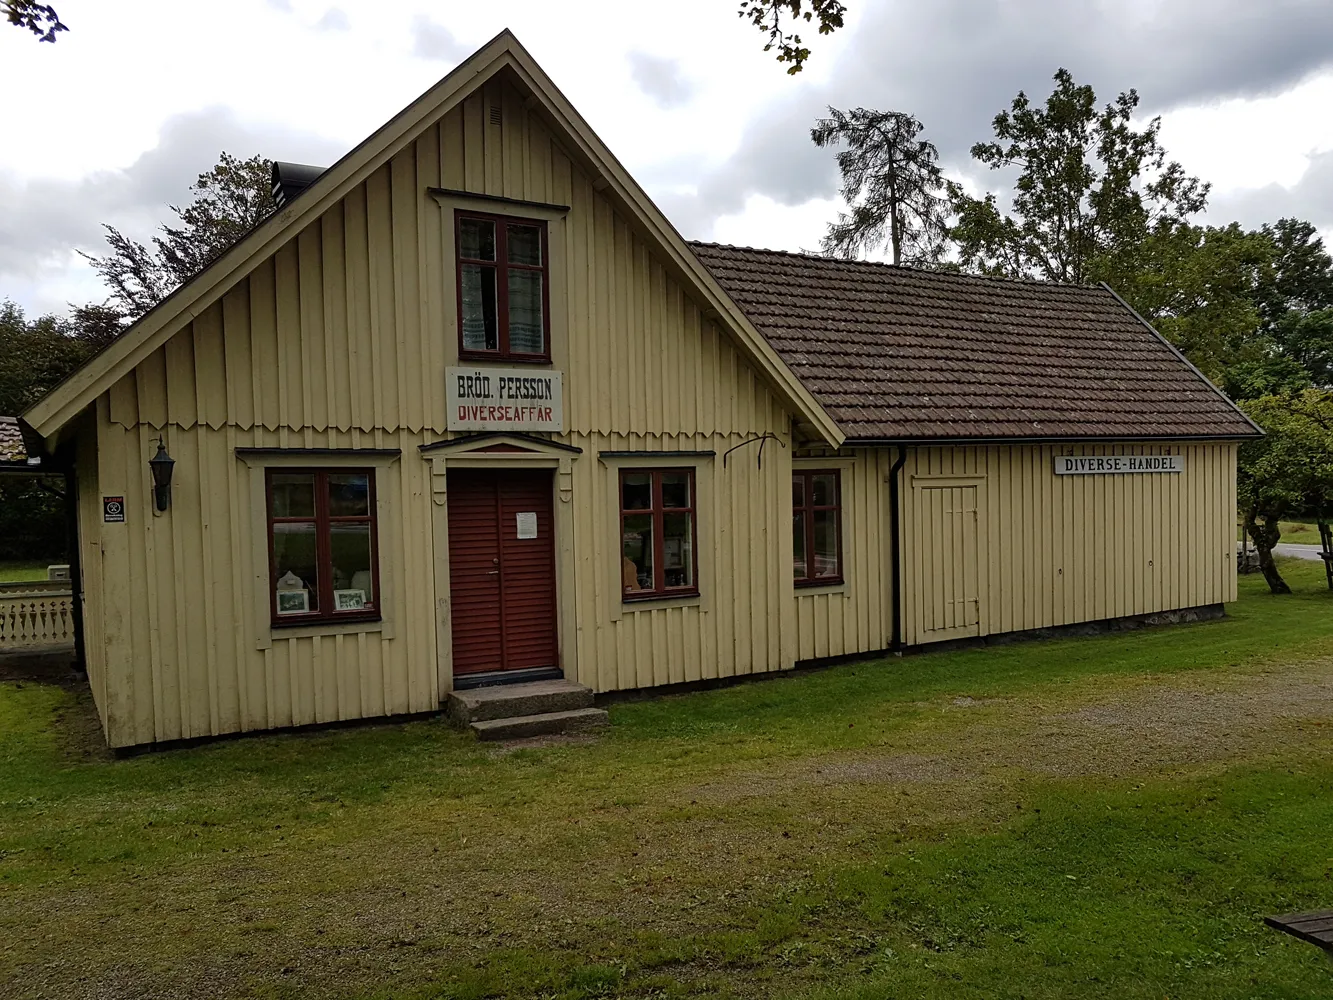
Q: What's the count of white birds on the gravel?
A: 0